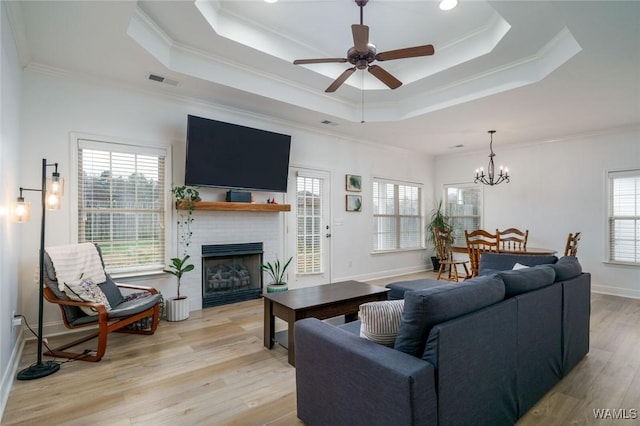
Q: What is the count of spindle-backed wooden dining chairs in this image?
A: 4